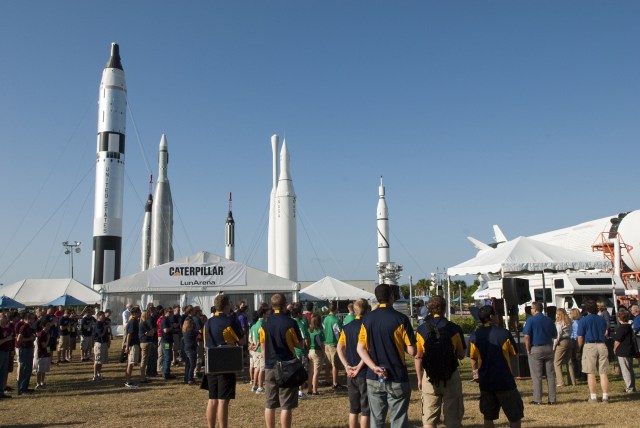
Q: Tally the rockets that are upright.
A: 7